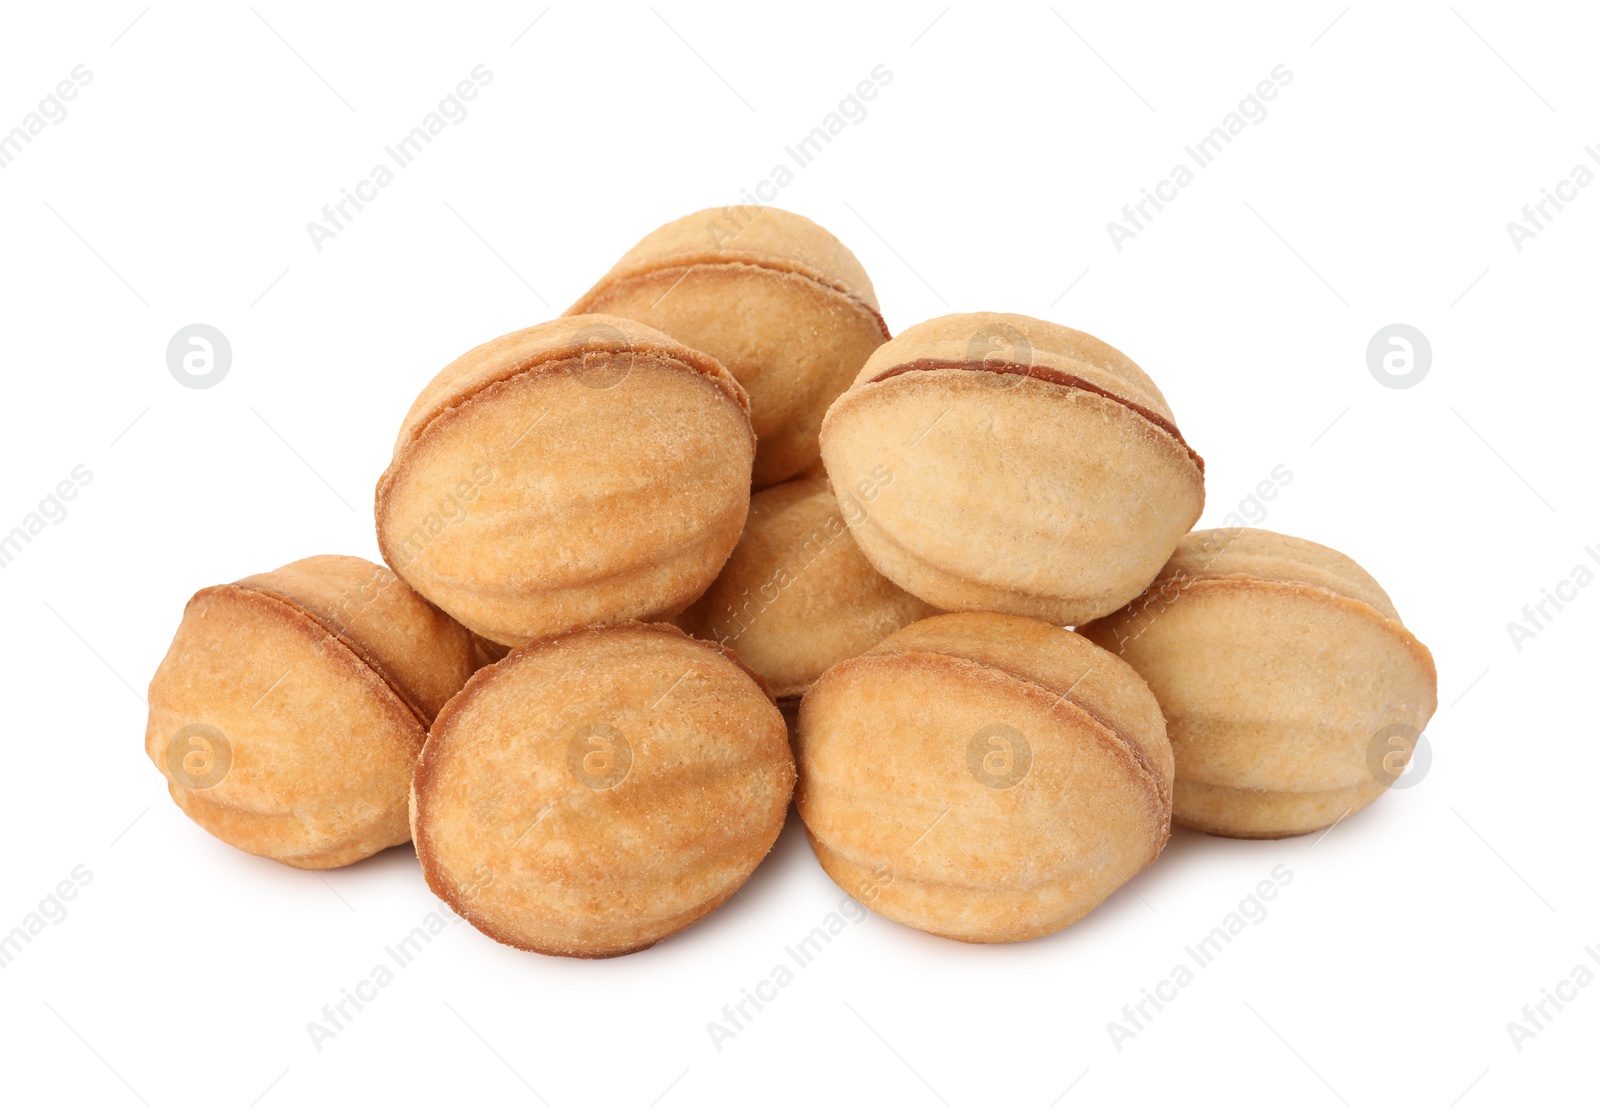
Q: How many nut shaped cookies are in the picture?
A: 8